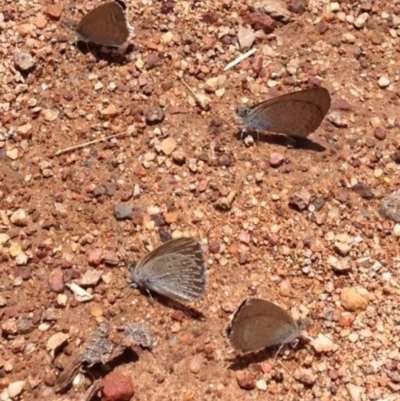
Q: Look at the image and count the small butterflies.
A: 4